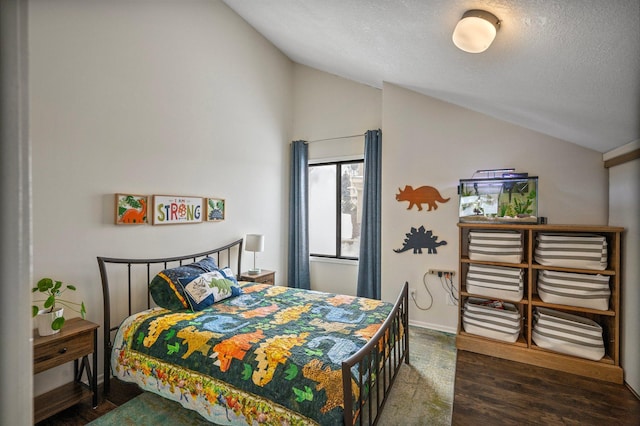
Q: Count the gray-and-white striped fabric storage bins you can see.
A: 6